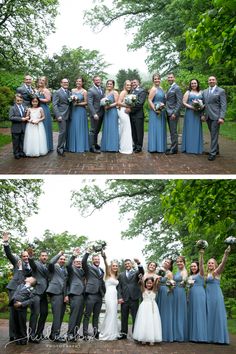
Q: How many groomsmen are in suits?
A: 5